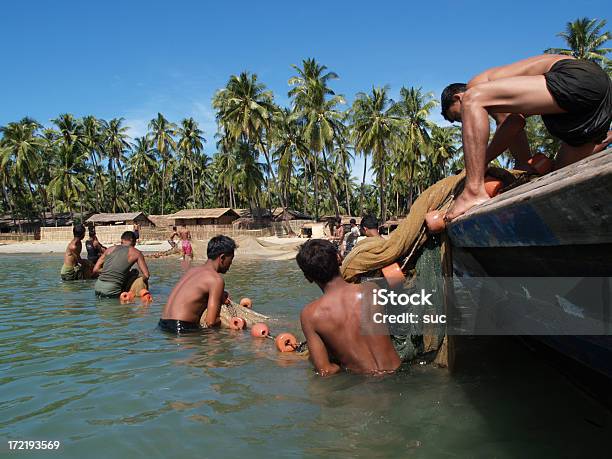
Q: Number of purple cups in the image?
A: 0